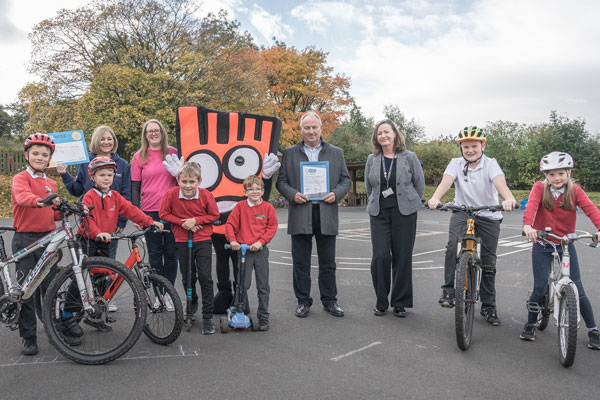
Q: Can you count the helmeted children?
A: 4